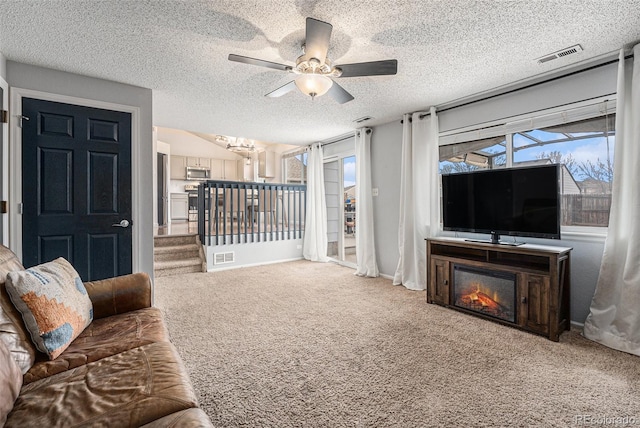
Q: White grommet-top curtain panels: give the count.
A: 4